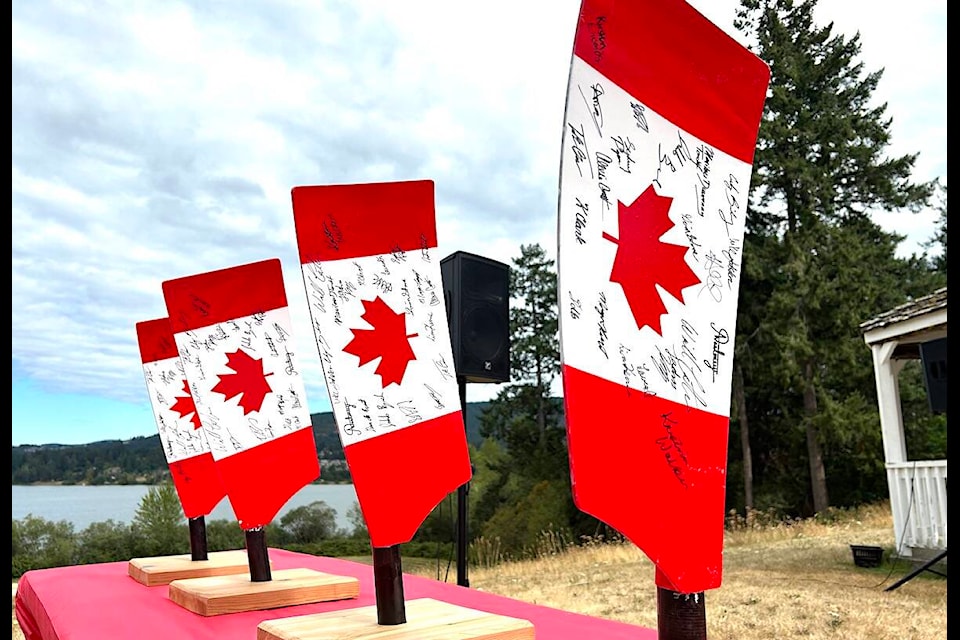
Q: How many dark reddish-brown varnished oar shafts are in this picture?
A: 4